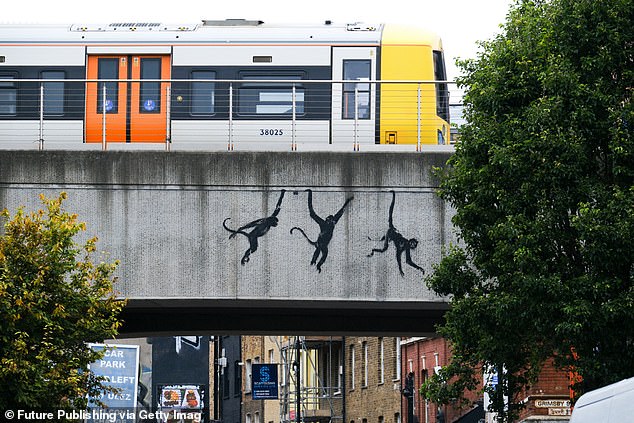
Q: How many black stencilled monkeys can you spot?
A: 3